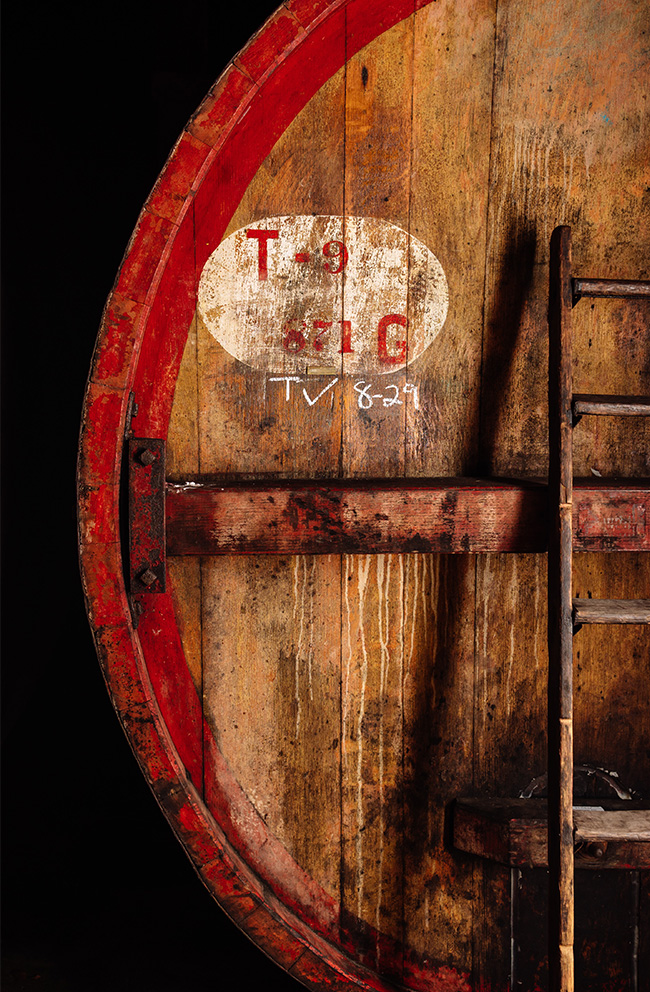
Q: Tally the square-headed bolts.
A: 2